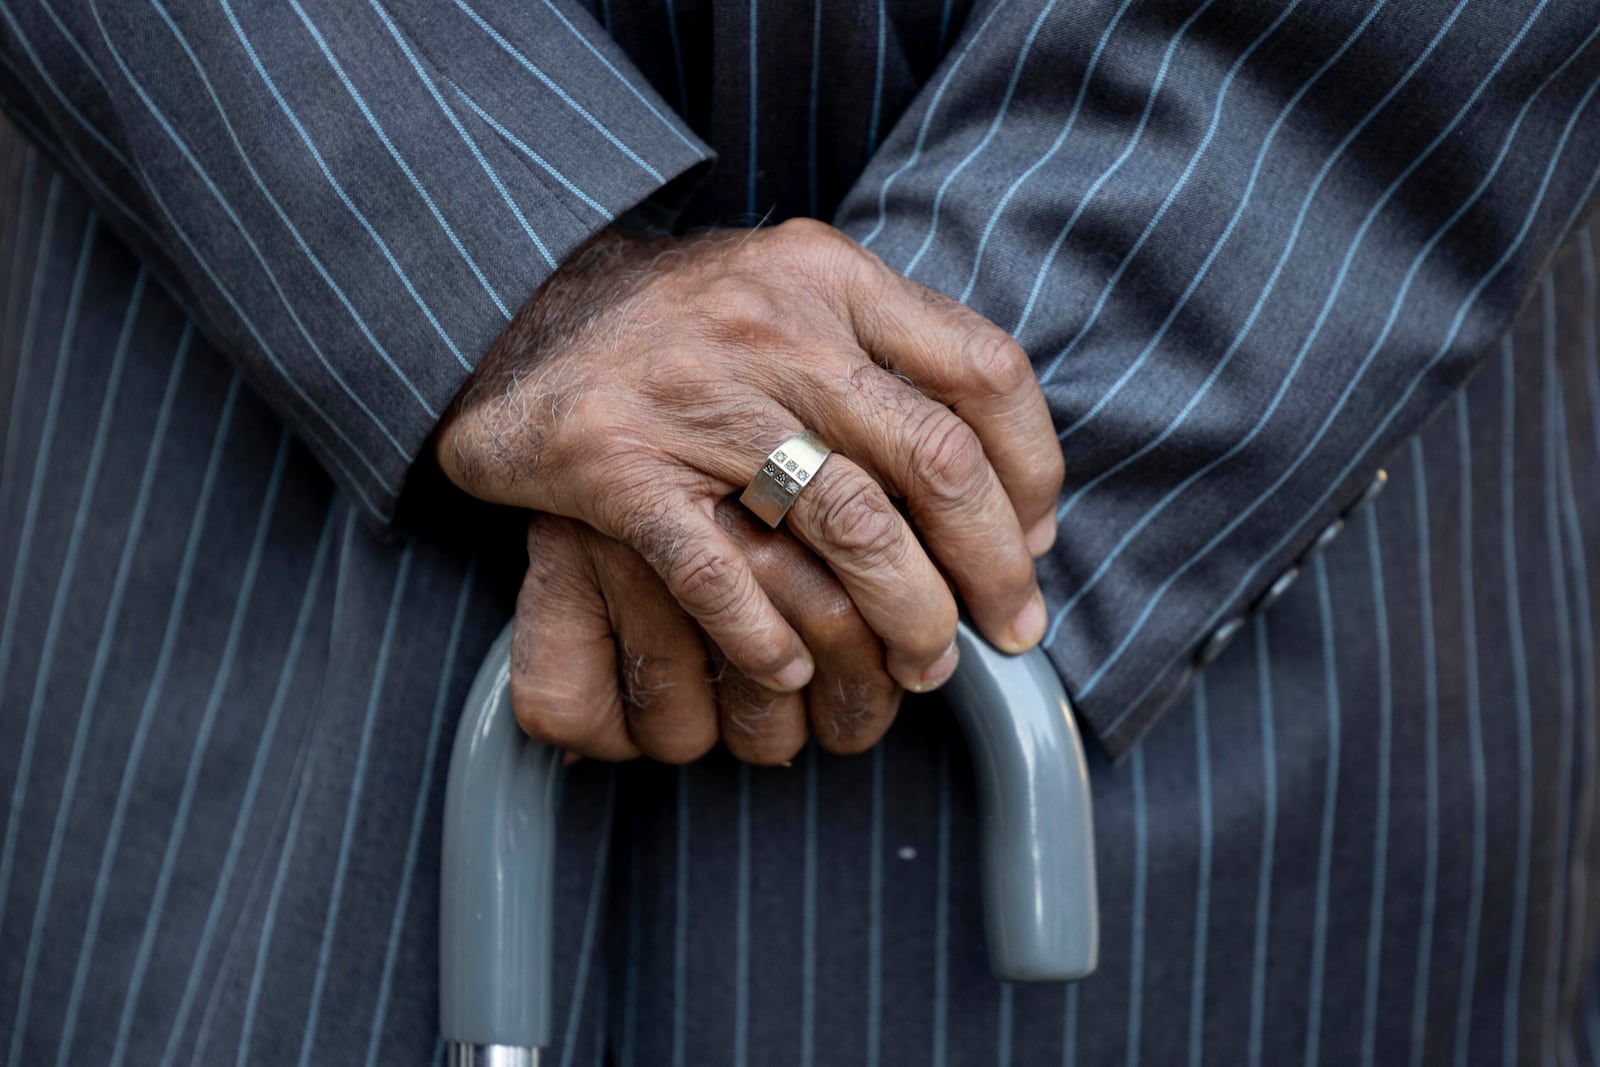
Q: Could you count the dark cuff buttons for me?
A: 4